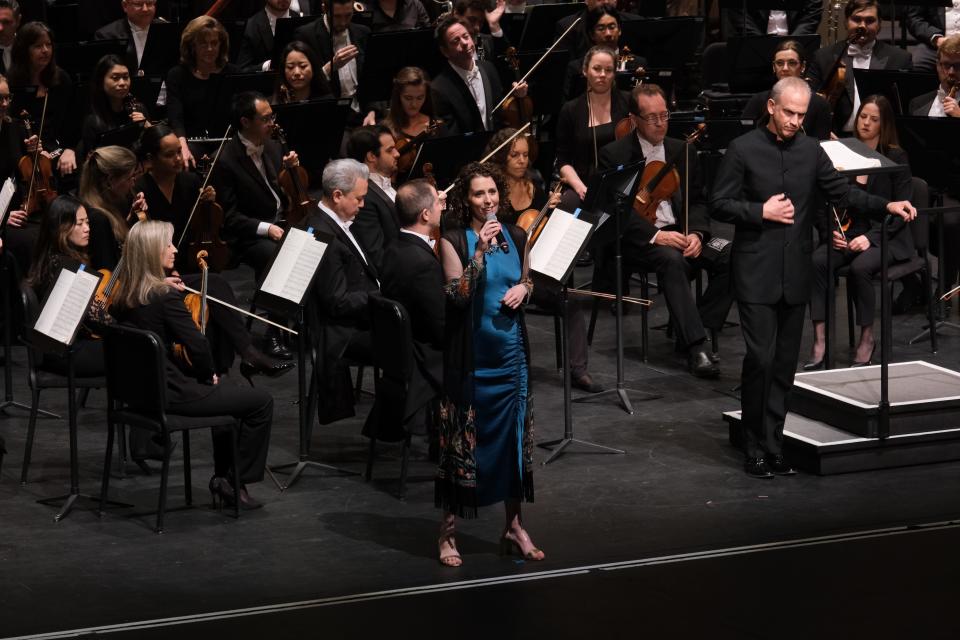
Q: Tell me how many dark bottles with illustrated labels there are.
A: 0